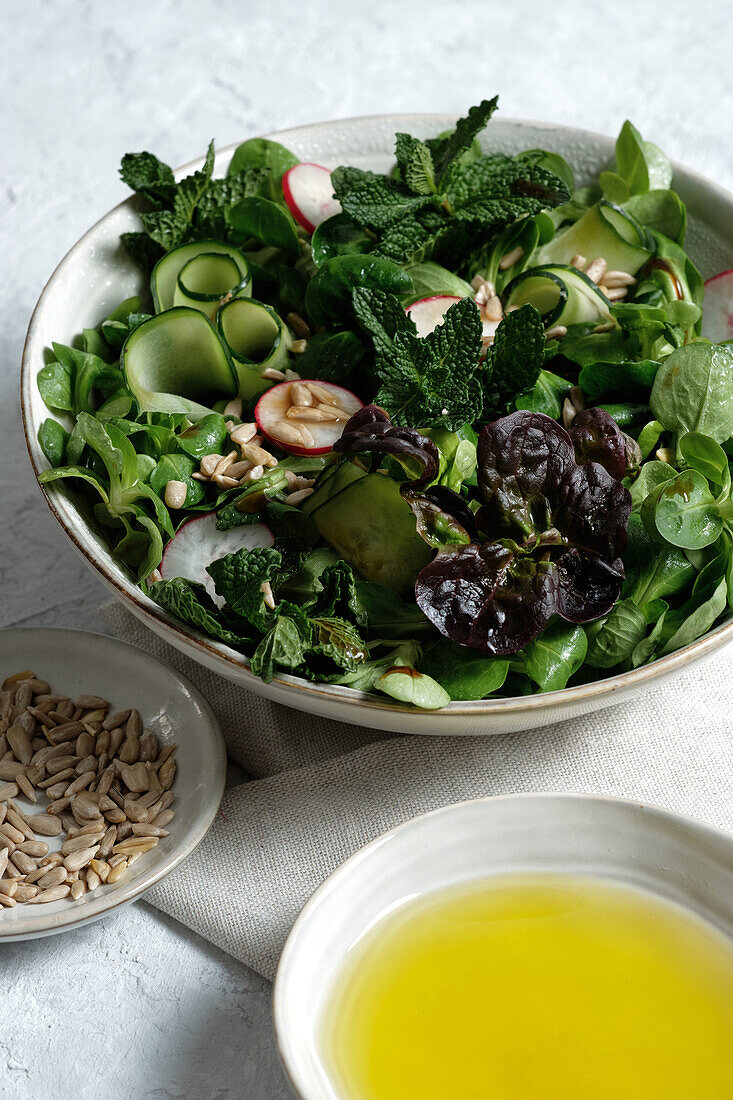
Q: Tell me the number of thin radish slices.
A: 5